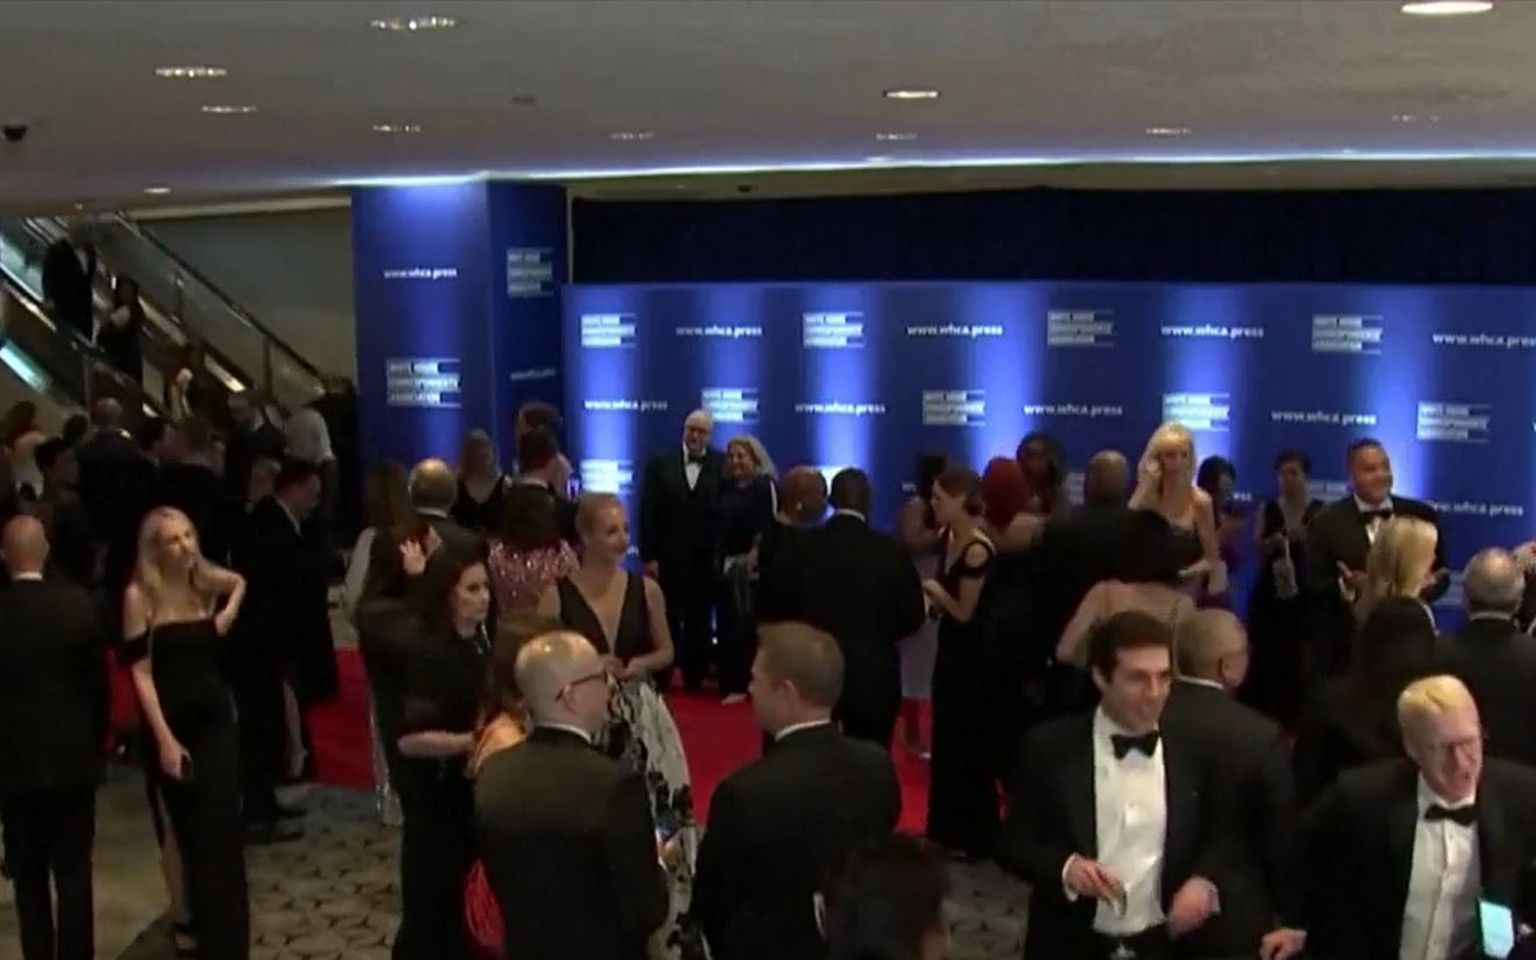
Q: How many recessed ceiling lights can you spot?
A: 11